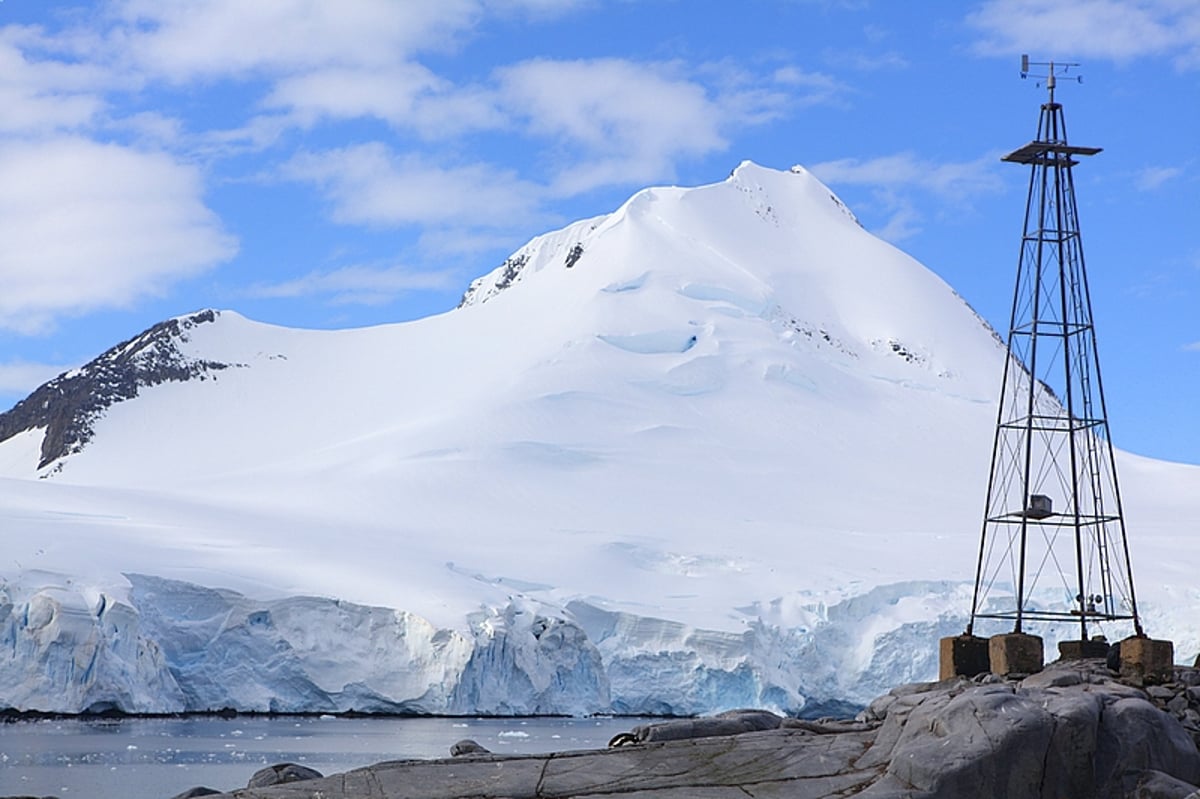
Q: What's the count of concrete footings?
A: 4